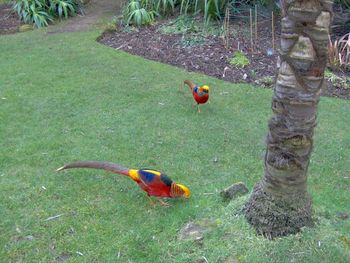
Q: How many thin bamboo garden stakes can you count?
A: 5